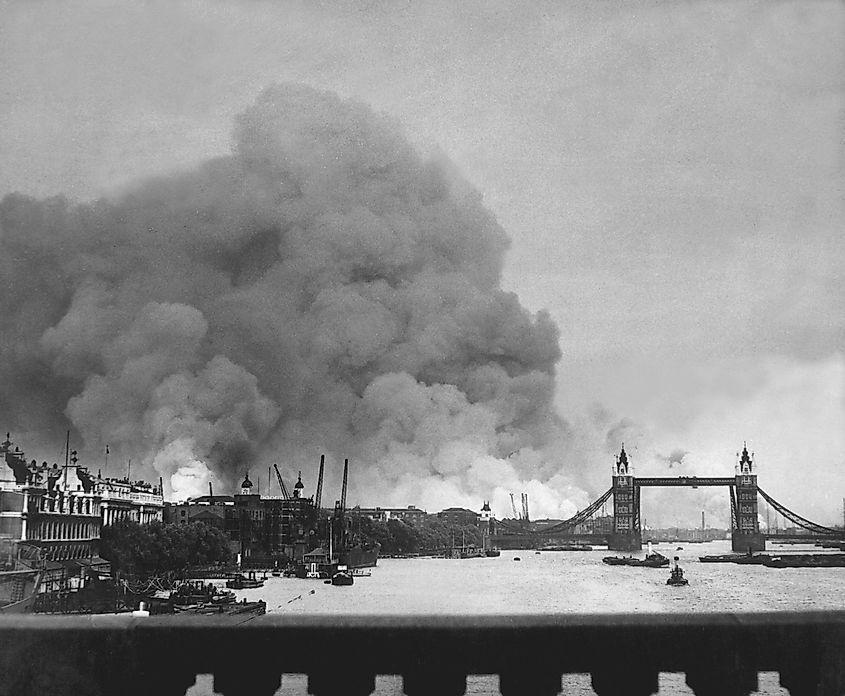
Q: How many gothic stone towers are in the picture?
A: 2